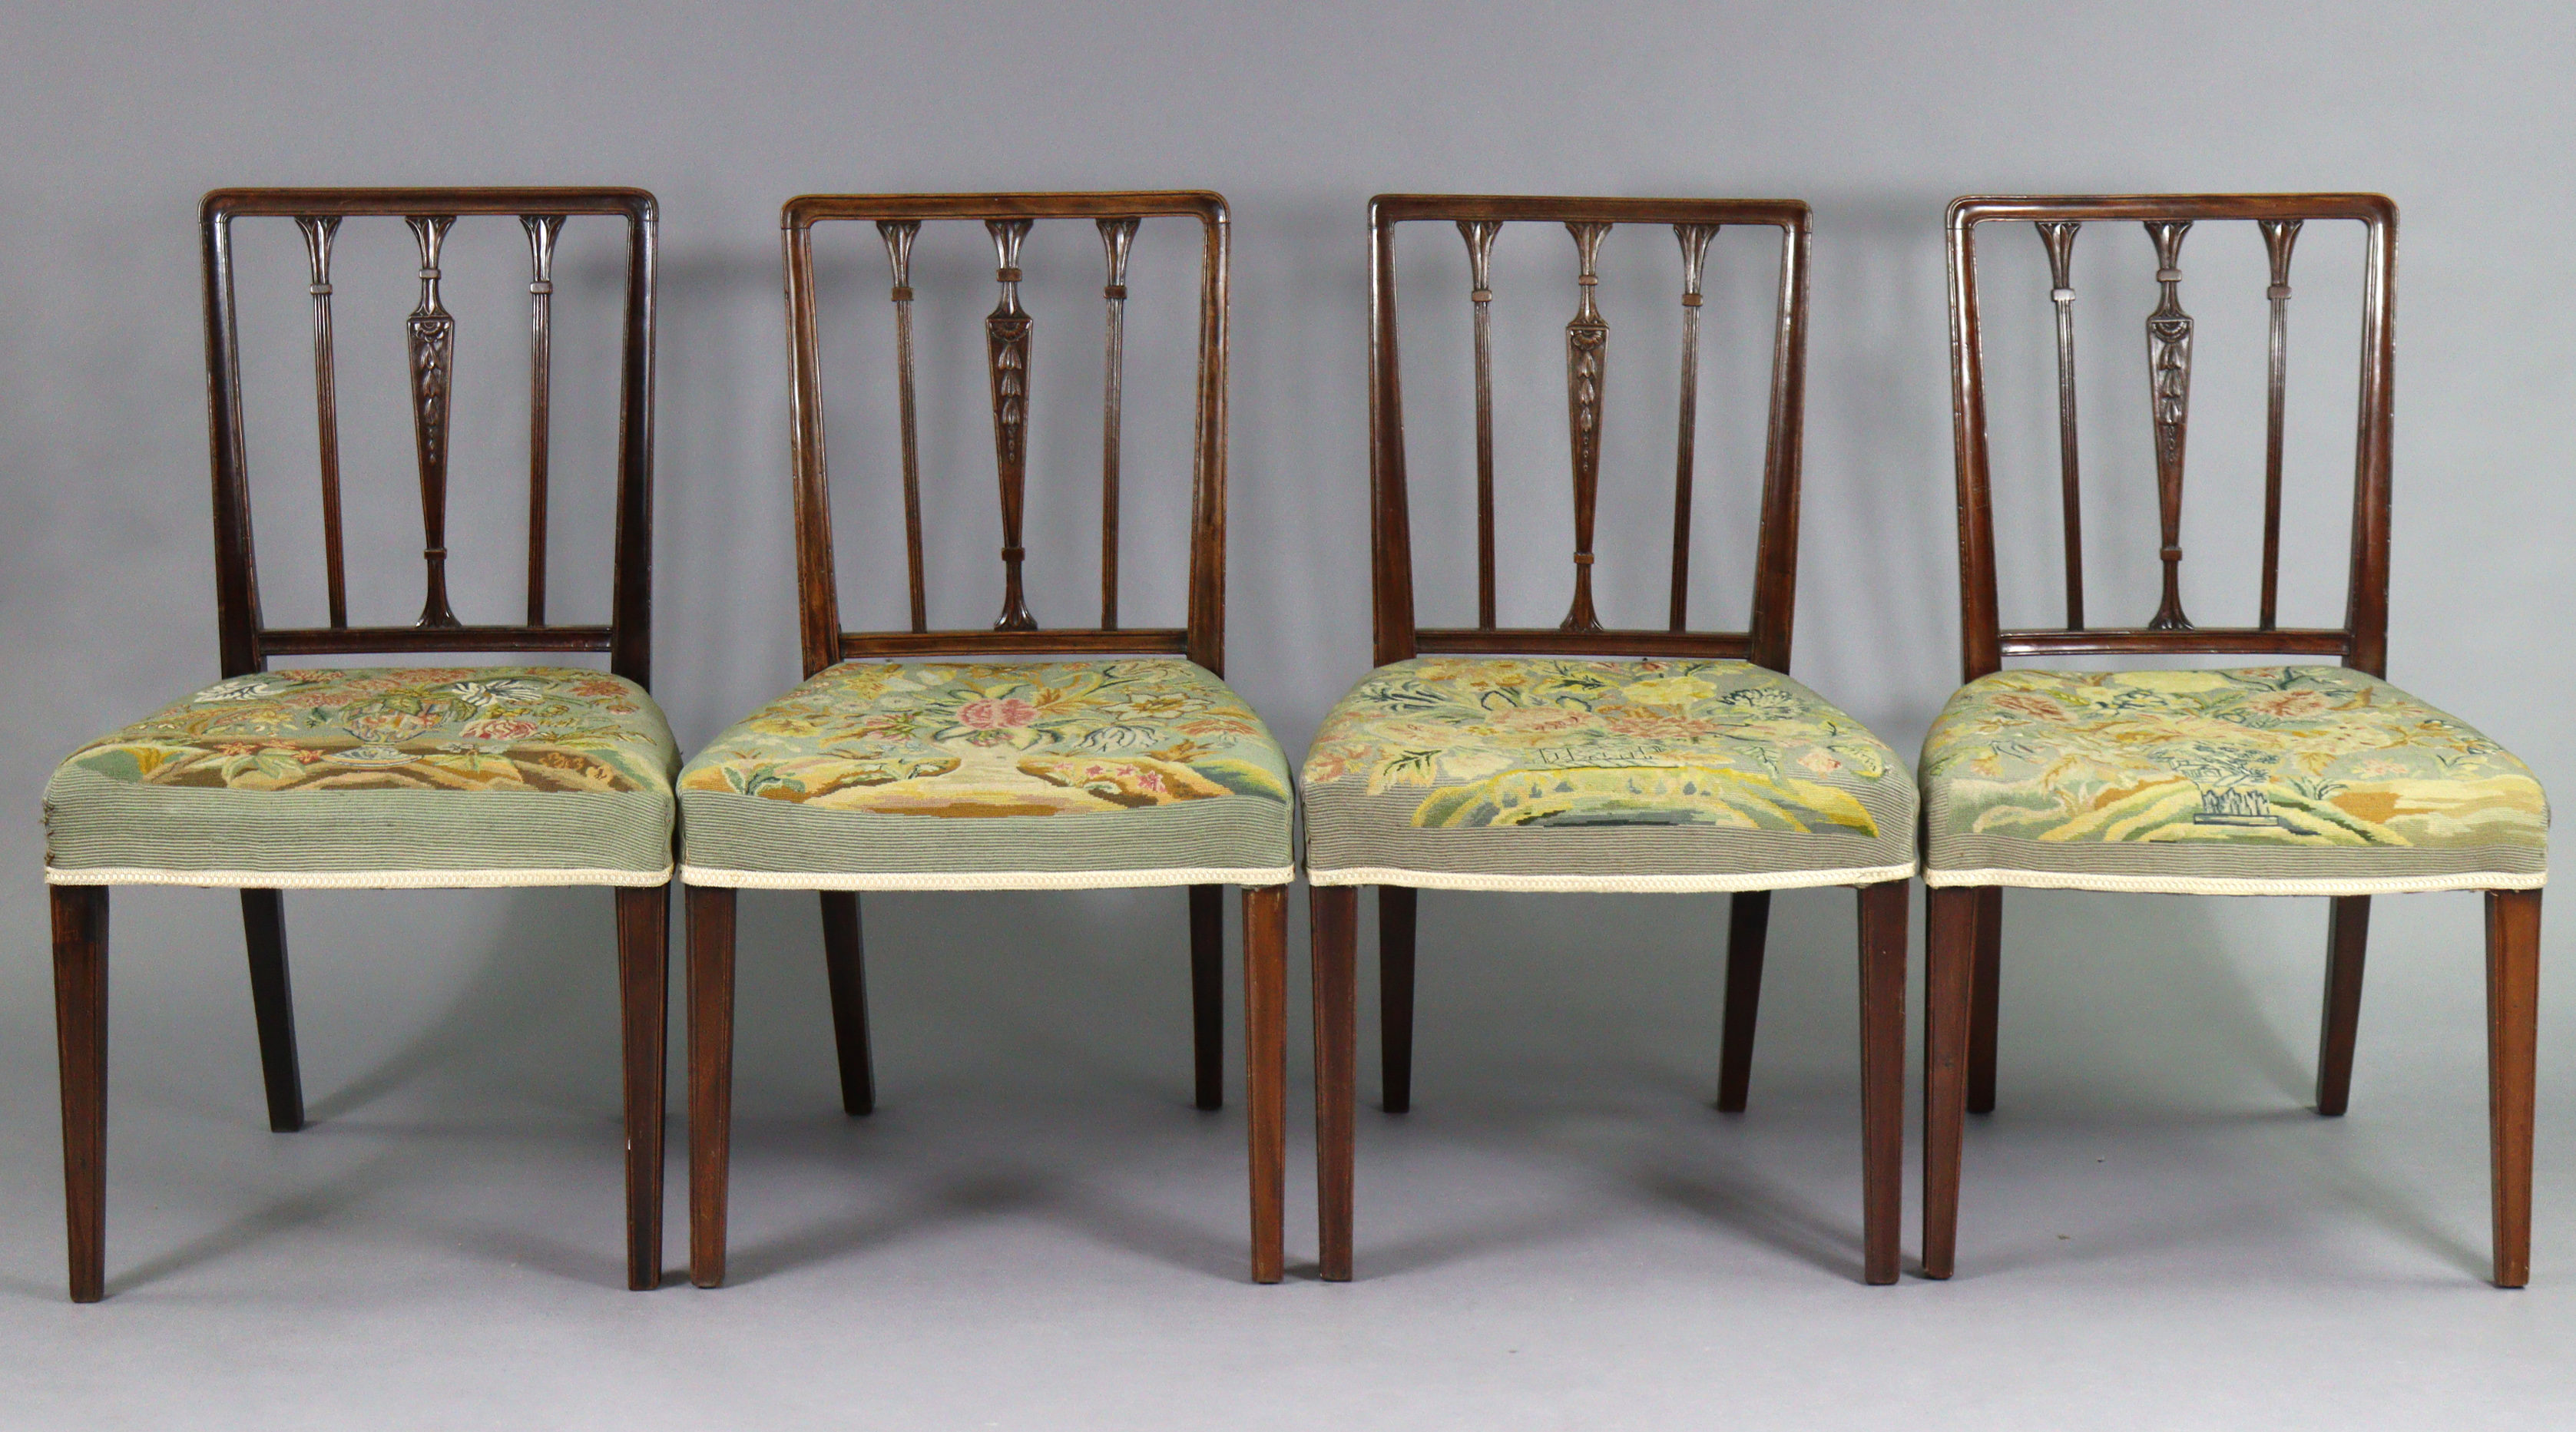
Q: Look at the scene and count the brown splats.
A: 12